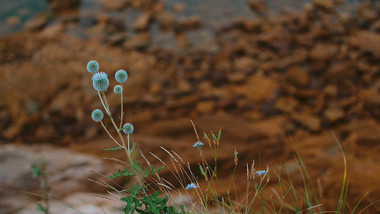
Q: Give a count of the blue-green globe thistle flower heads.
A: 6